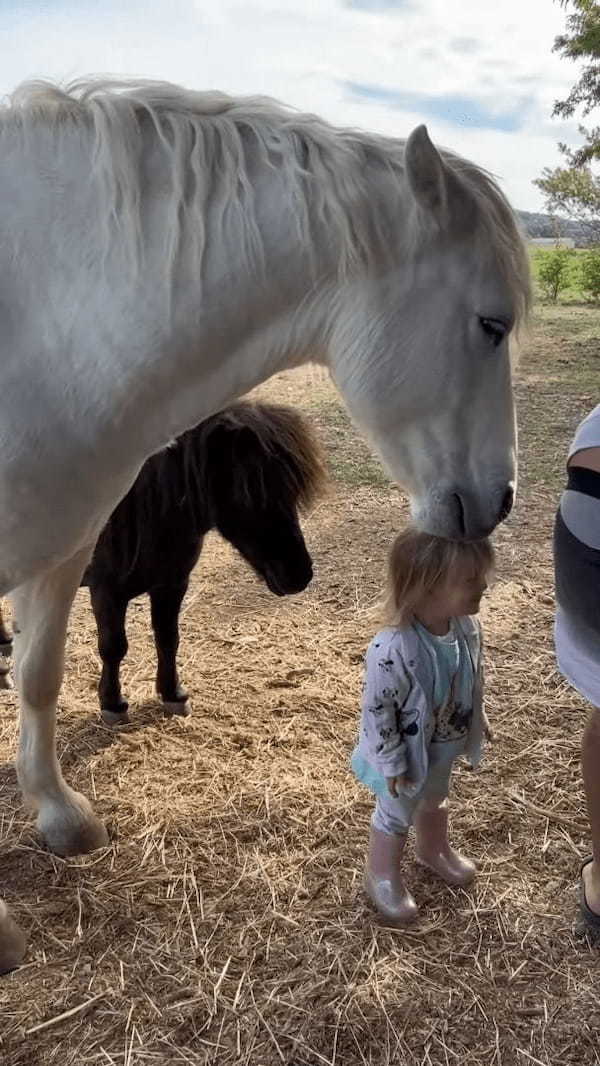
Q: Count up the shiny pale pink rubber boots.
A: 2